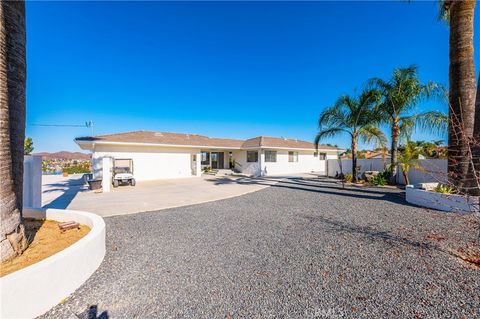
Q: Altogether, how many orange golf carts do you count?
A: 0